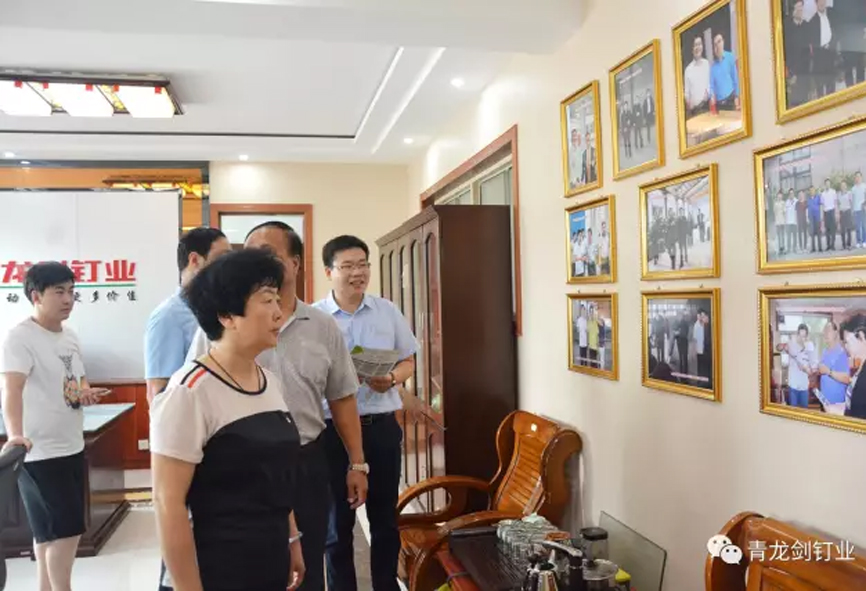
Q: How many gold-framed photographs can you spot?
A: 10